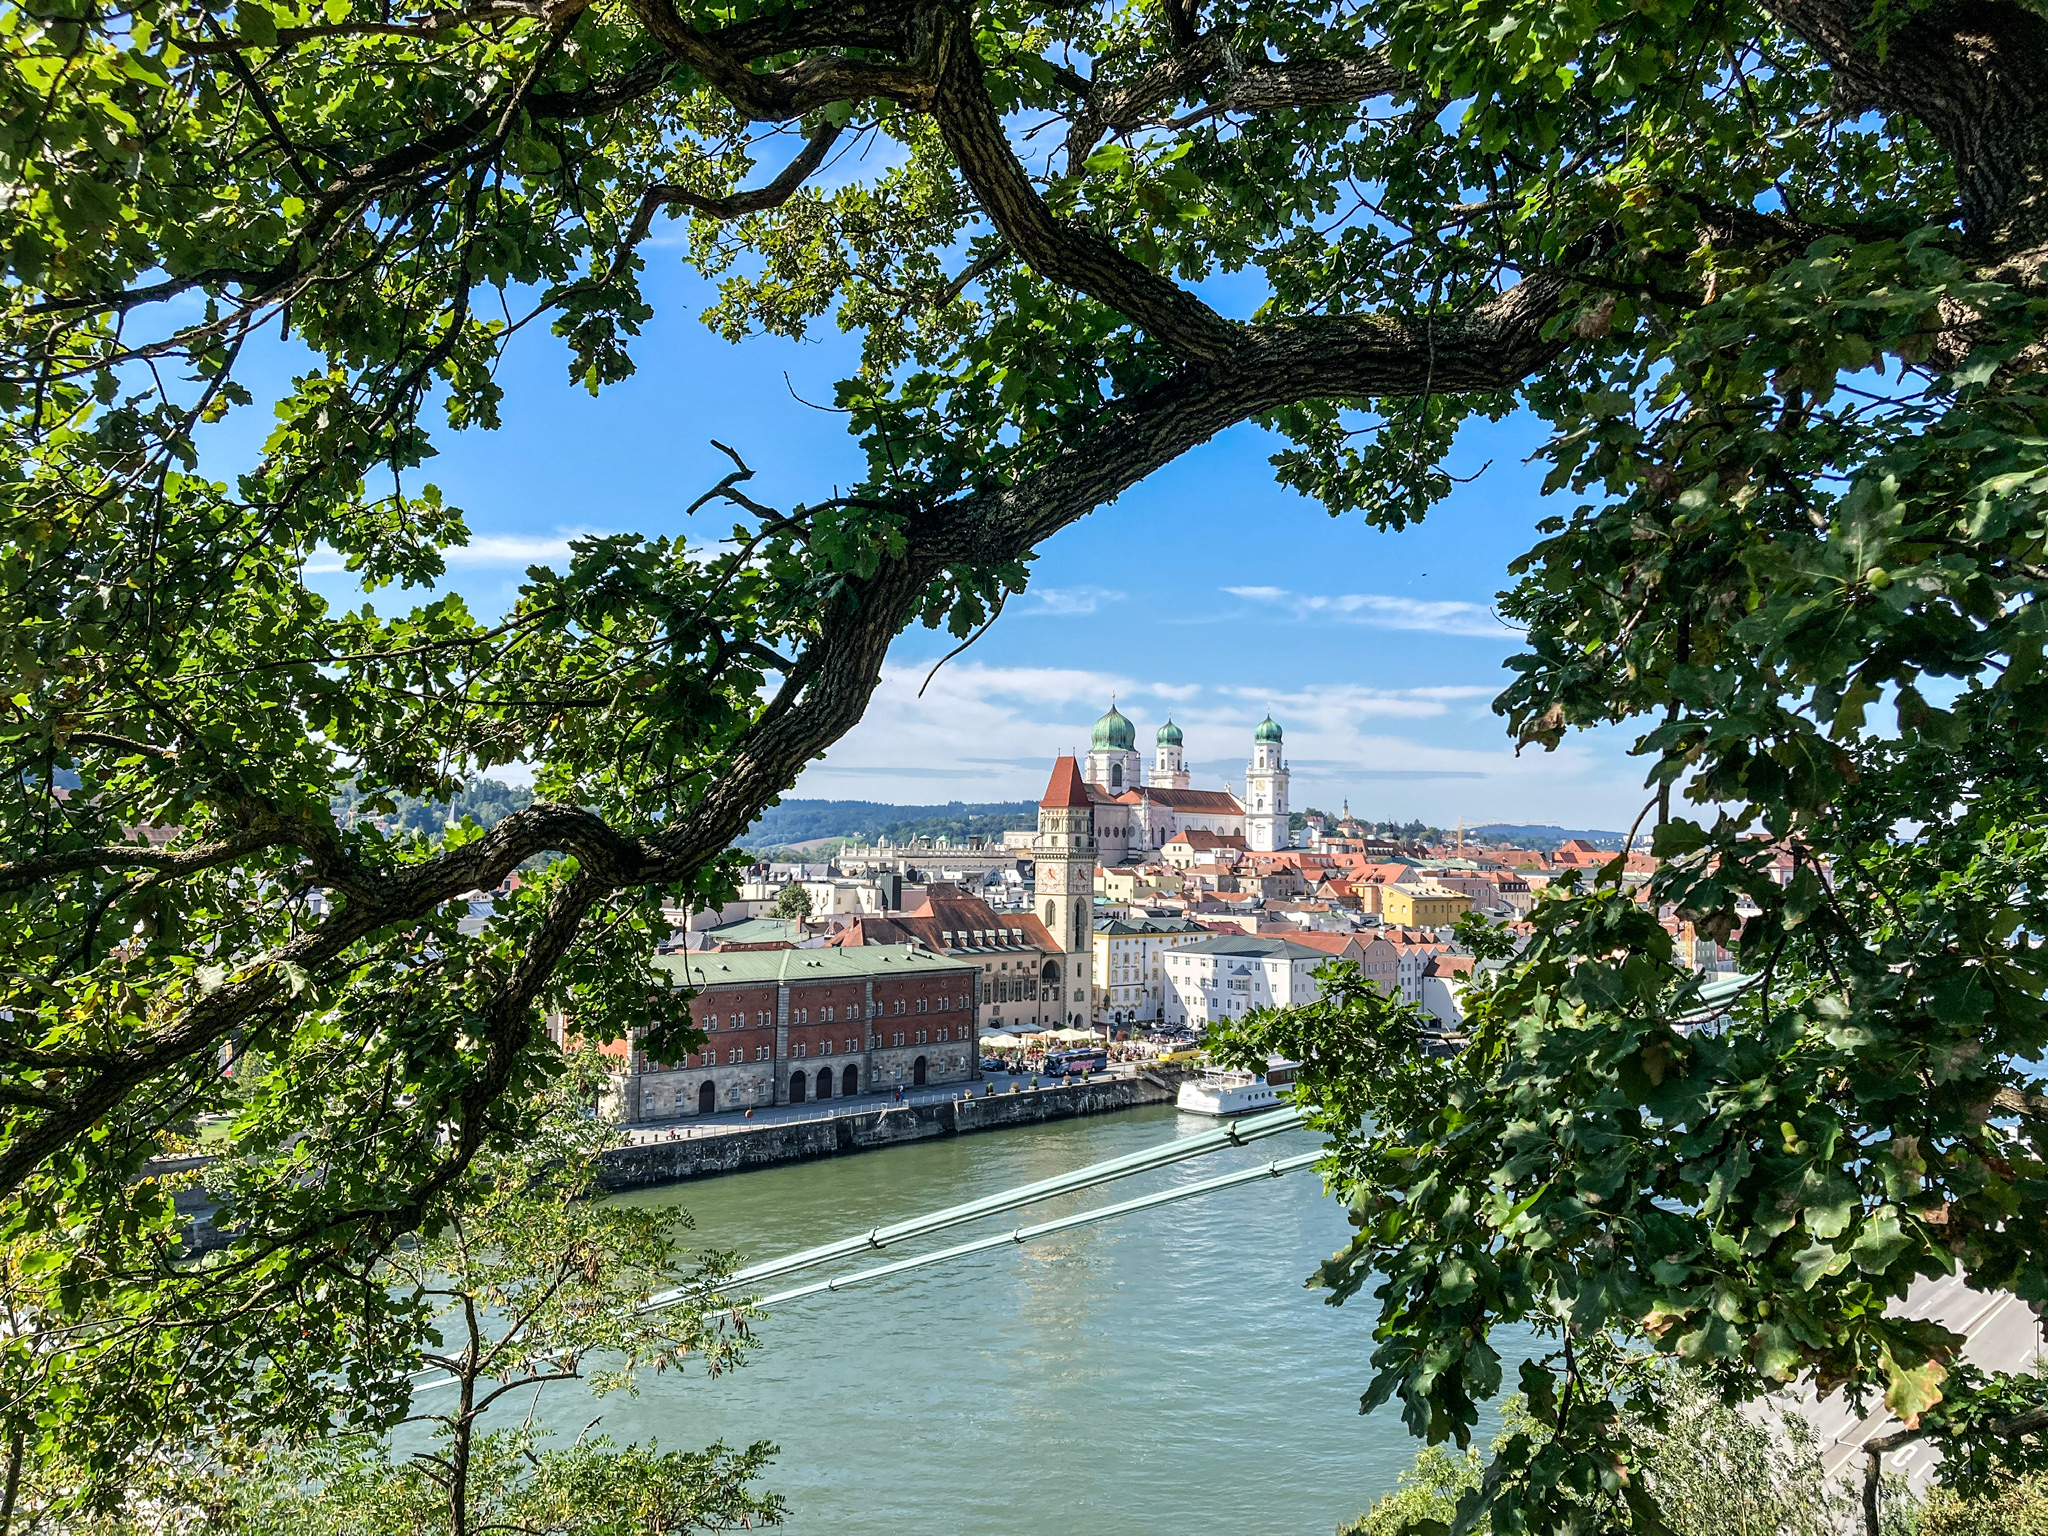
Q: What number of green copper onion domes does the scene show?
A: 3